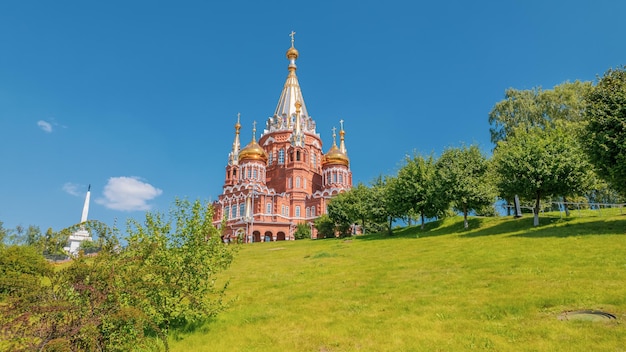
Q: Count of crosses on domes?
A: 5